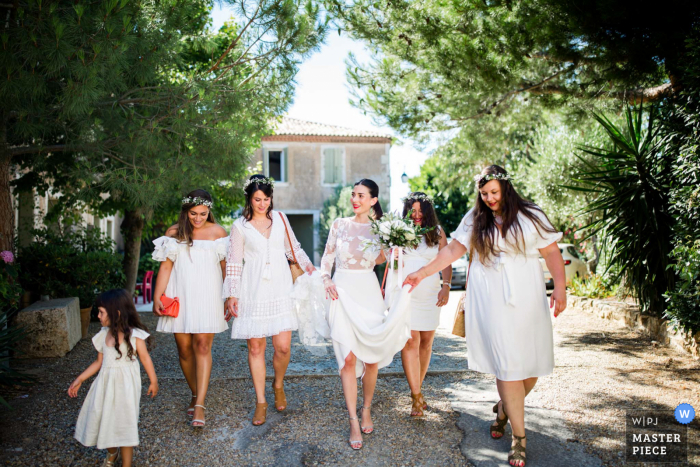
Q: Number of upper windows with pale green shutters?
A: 2